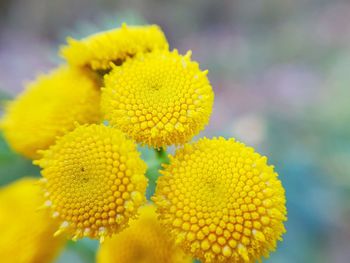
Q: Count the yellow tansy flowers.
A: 7